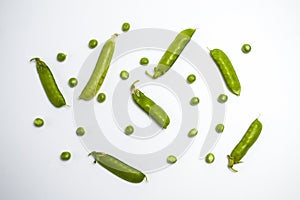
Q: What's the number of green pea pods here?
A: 7